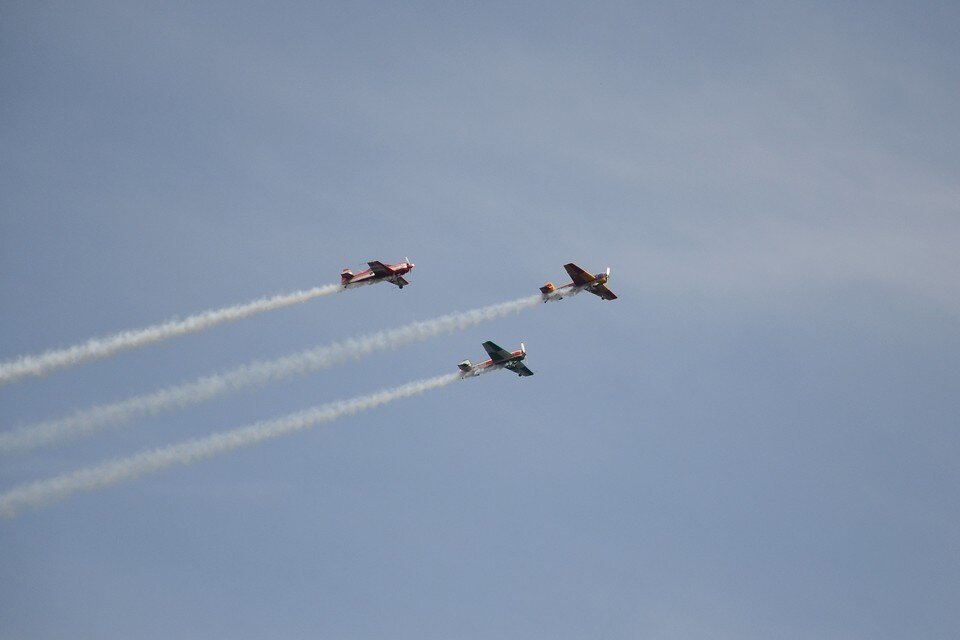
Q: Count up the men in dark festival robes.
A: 0